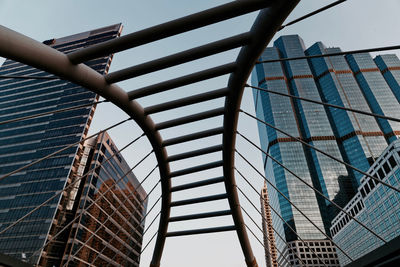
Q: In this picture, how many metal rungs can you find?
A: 12